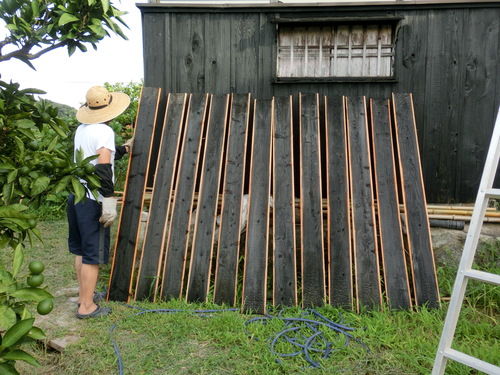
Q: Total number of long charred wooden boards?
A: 12